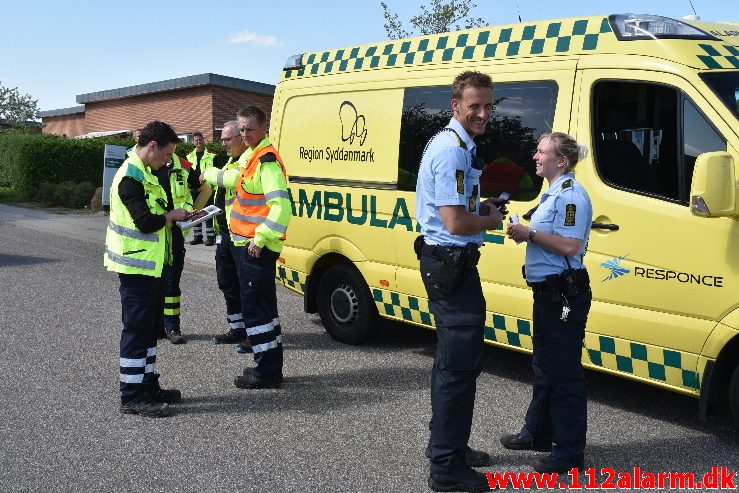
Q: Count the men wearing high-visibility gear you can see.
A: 5